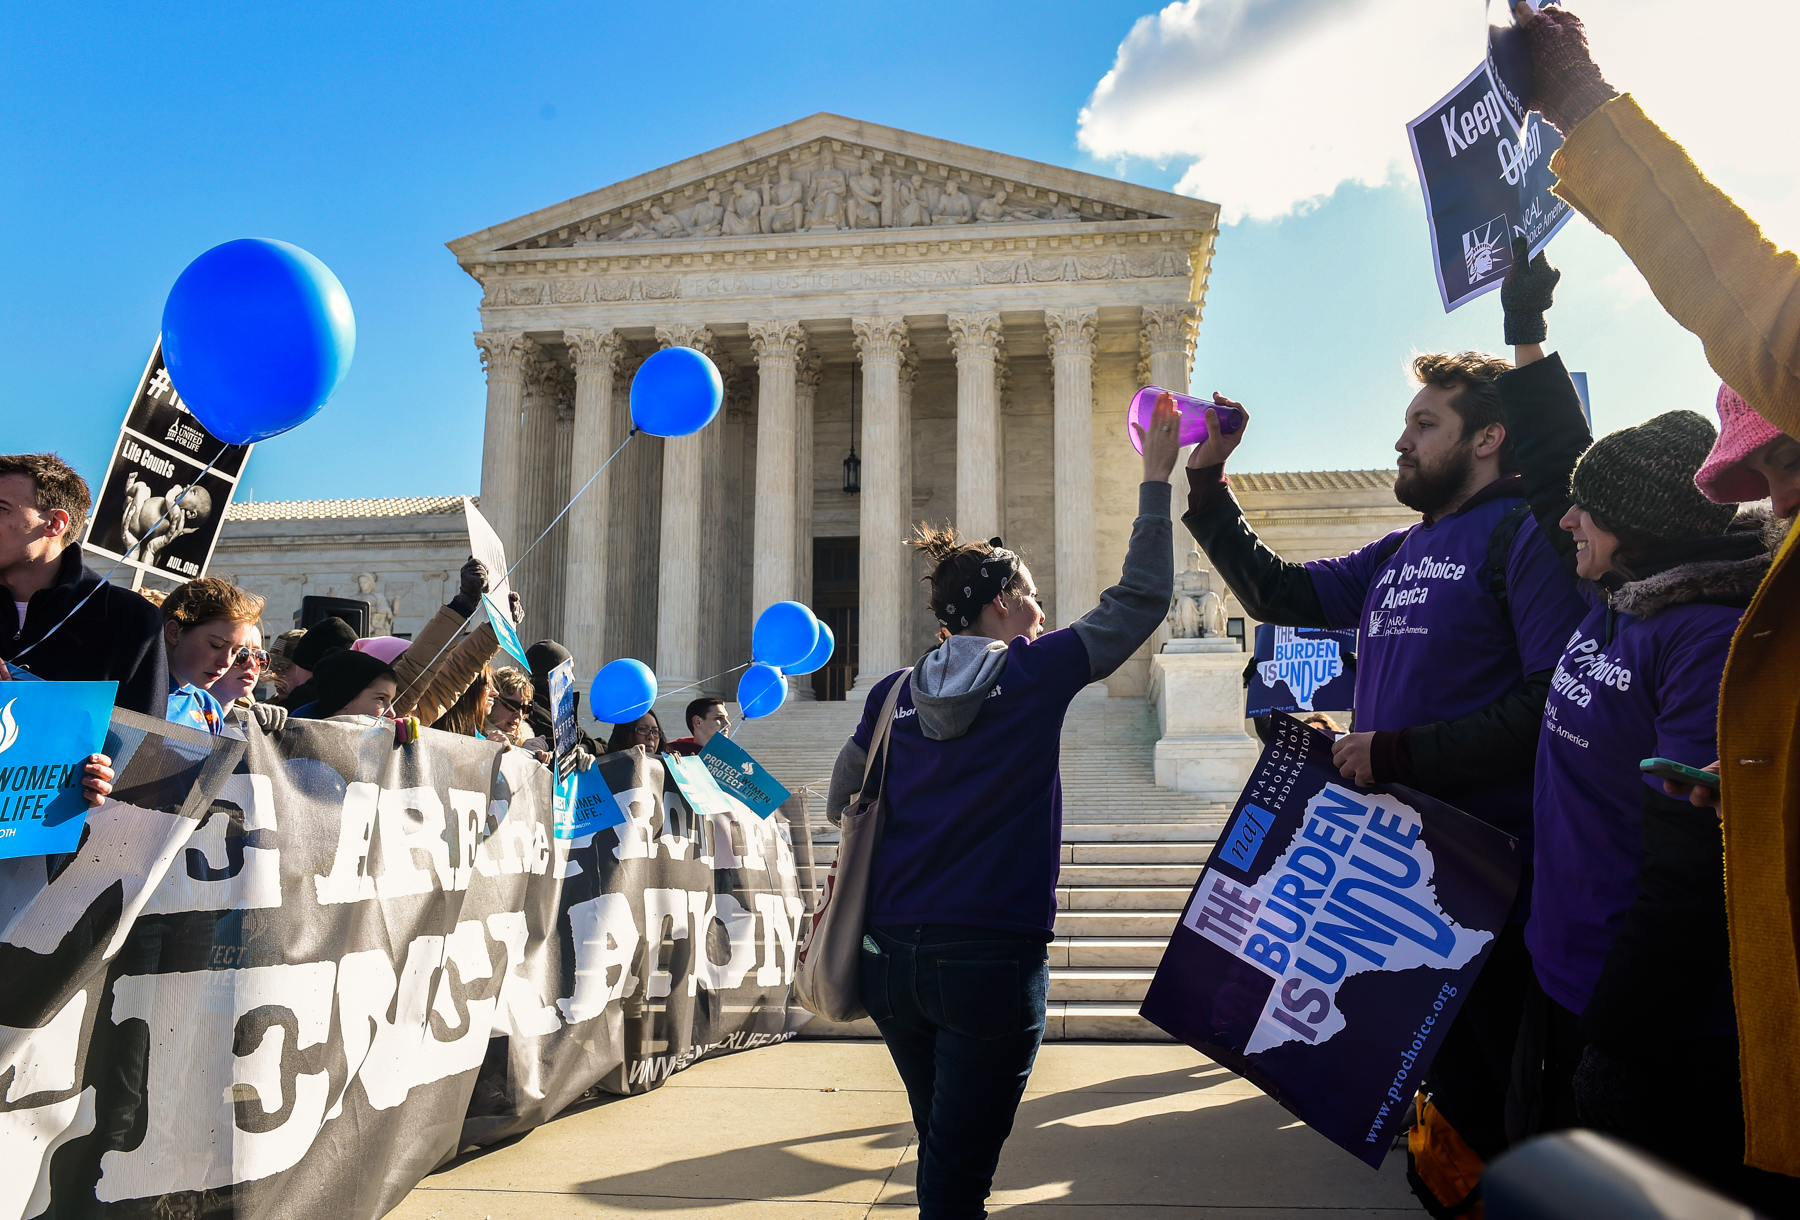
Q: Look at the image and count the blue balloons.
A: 6